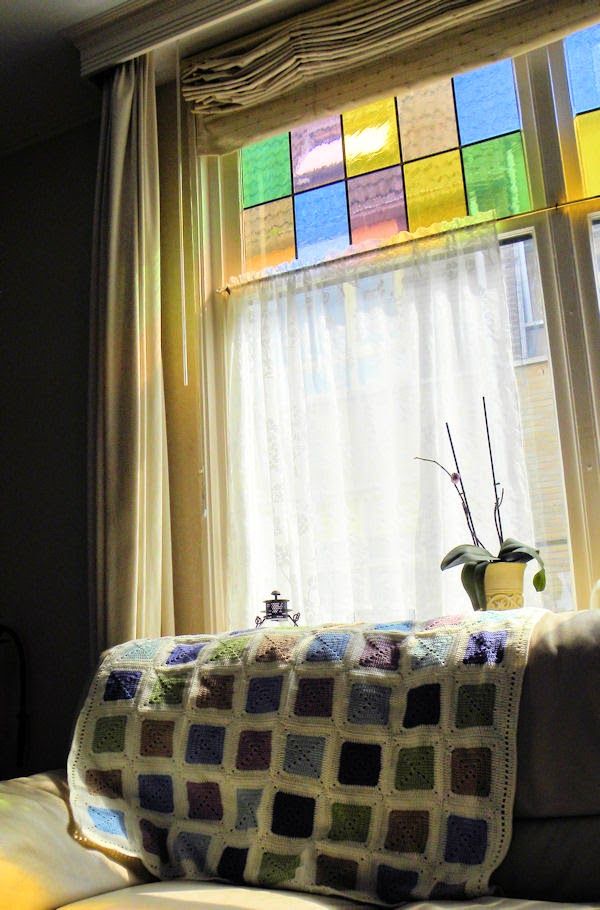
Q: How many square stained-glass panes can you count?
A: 12